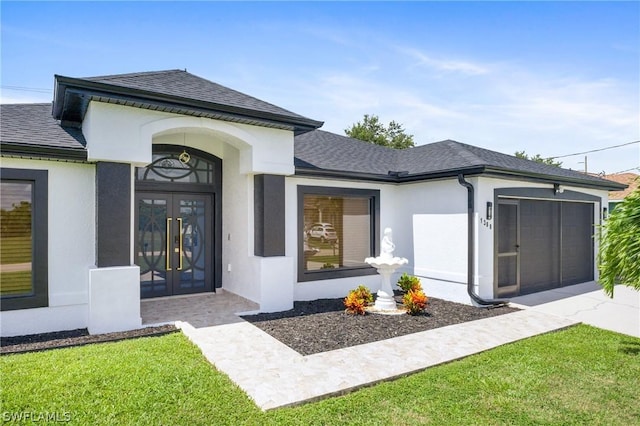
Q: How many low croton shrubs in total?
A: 3